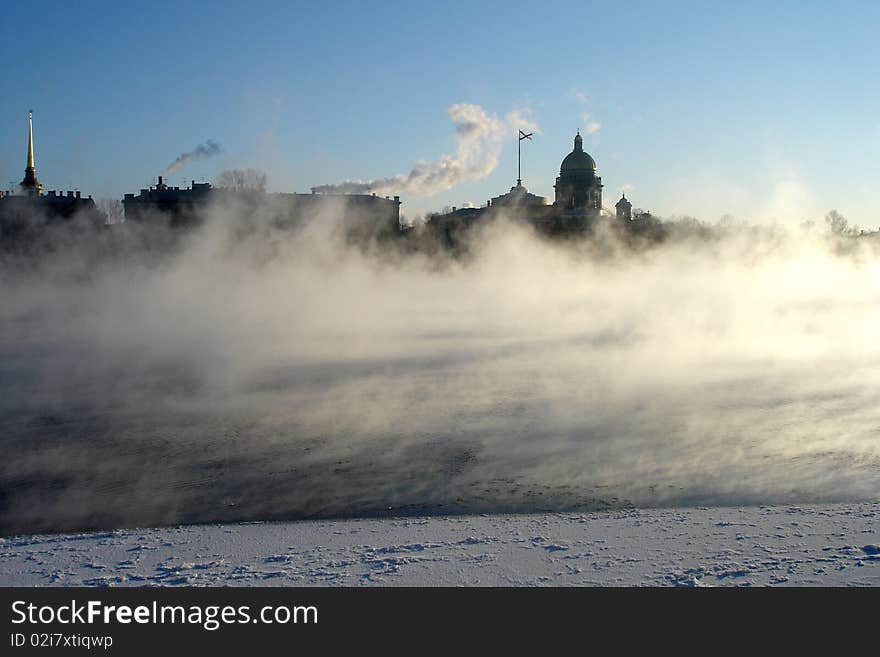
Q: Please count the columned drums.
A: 1